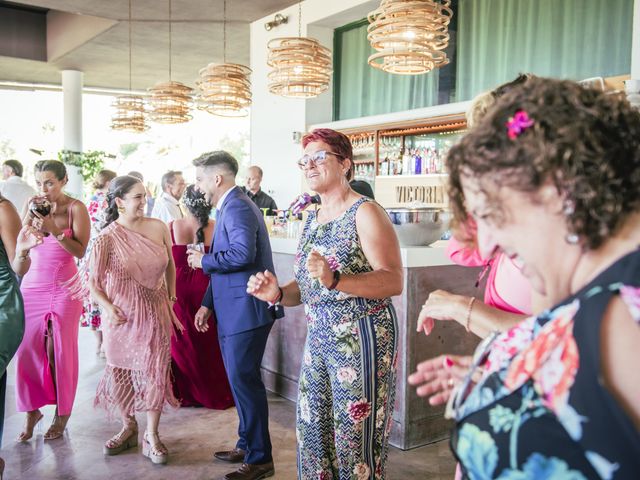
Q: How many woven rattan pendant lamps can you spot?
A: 5